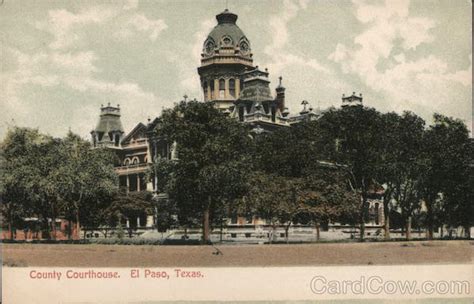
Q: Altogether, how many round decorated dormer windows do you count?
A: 3